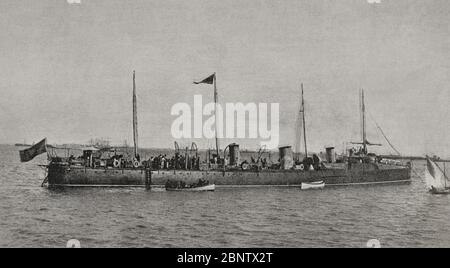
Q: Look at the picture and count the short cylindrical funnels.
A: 3